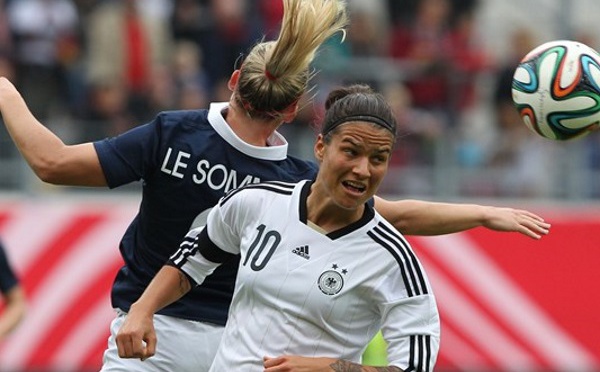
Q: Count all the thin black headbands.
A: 1